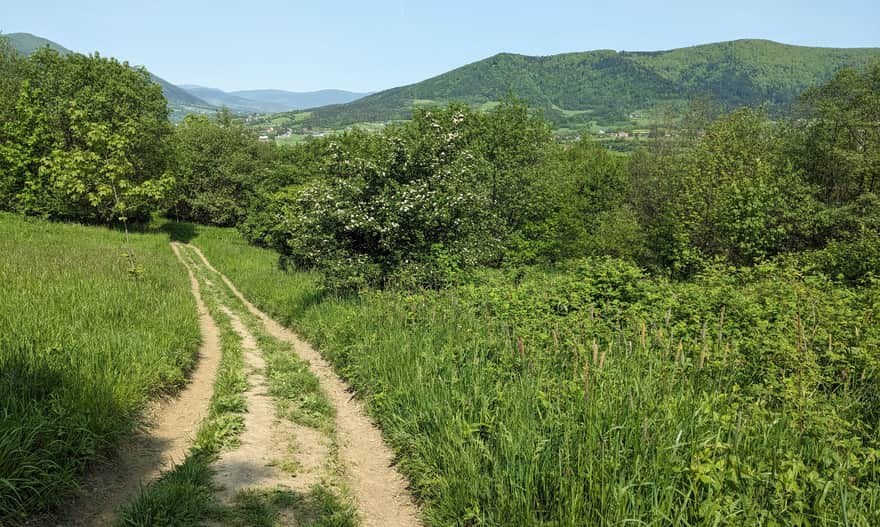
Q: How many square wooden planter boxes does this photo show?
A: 0